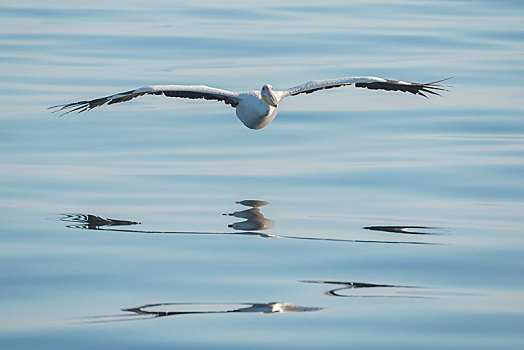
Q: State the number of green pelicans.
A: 0